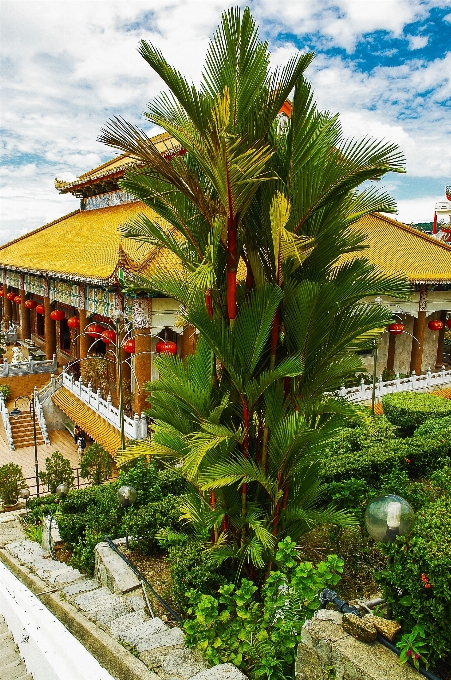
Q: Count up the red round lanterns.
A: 14